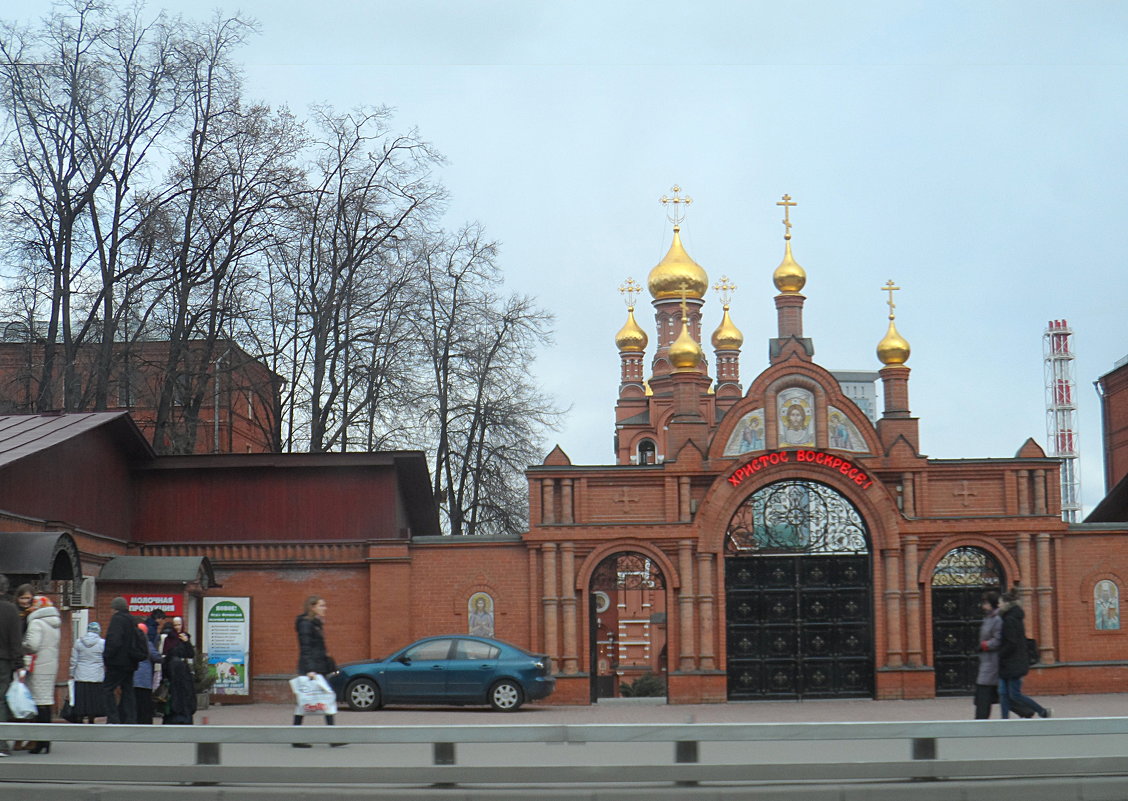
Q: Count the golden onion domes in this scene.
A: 6